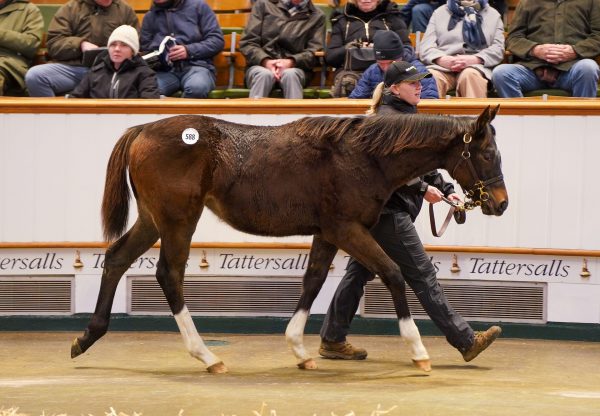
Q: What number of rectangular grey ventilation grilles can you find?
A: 3